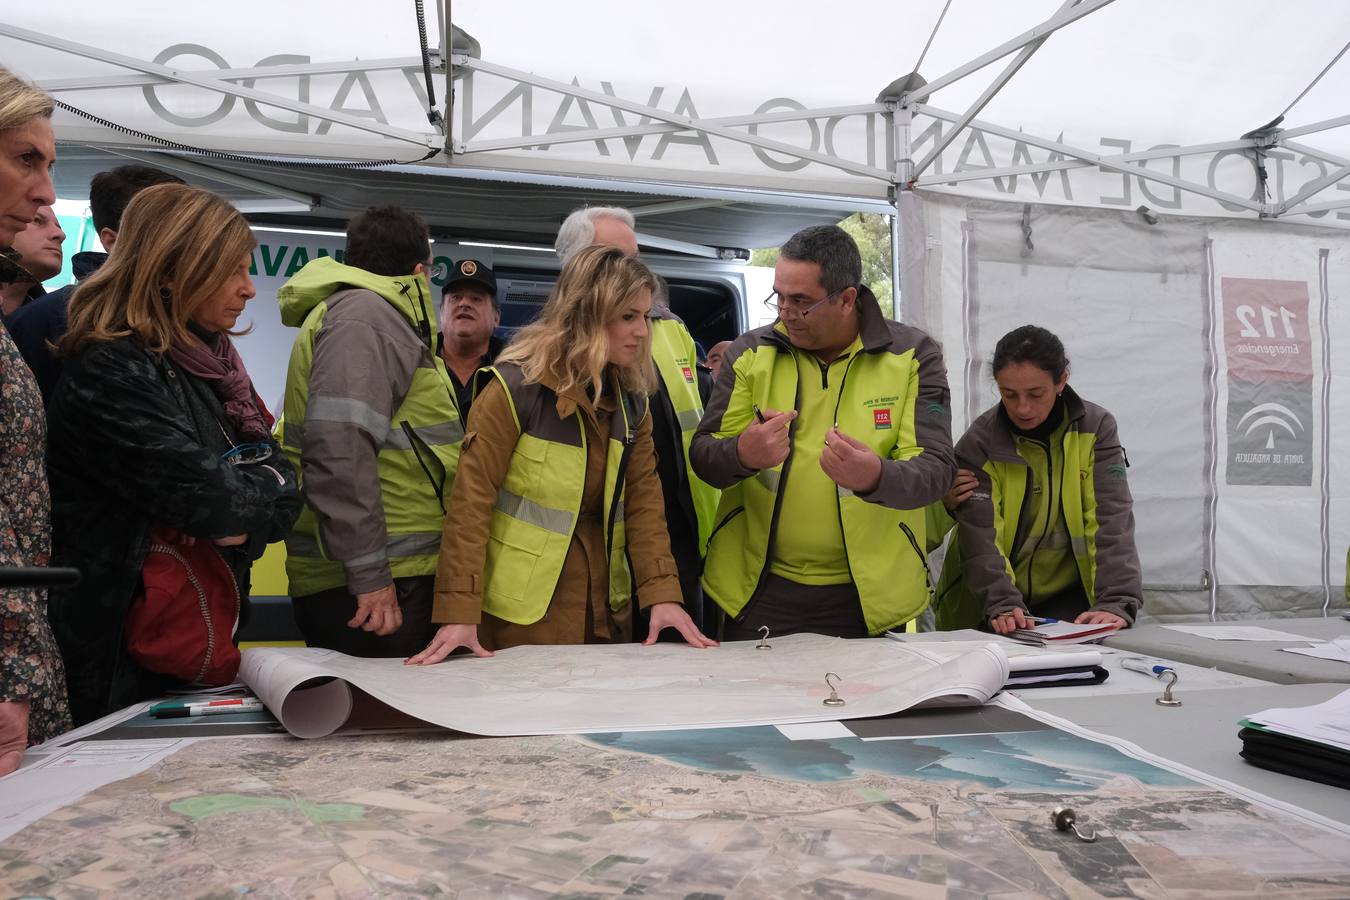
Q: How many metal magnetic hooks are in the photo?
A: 4